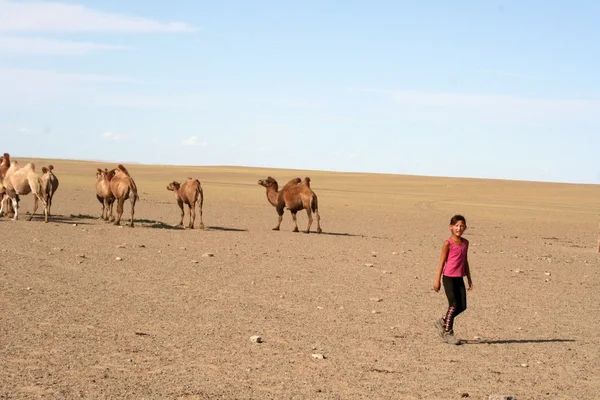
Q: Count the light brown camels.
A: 1